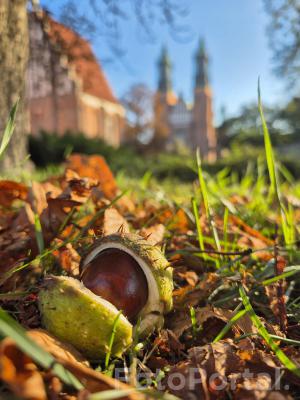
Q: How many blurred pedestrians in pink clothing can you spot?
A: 0